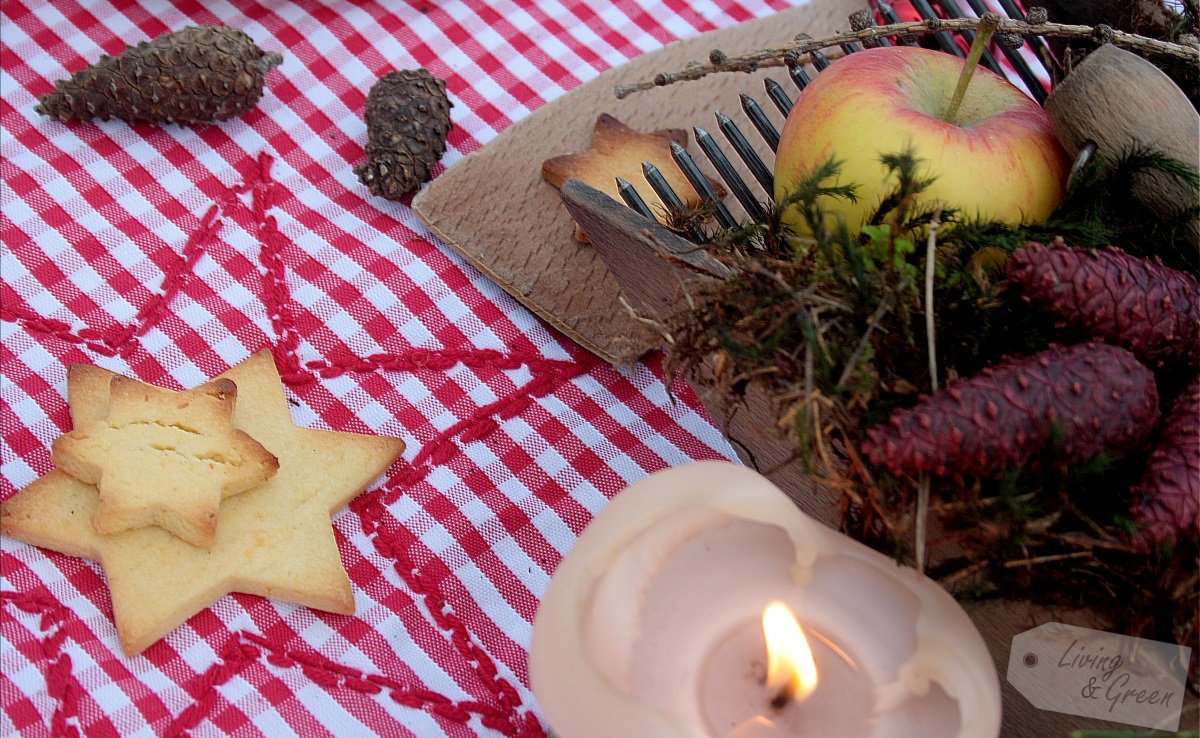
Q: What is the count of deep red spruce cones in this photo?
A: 3